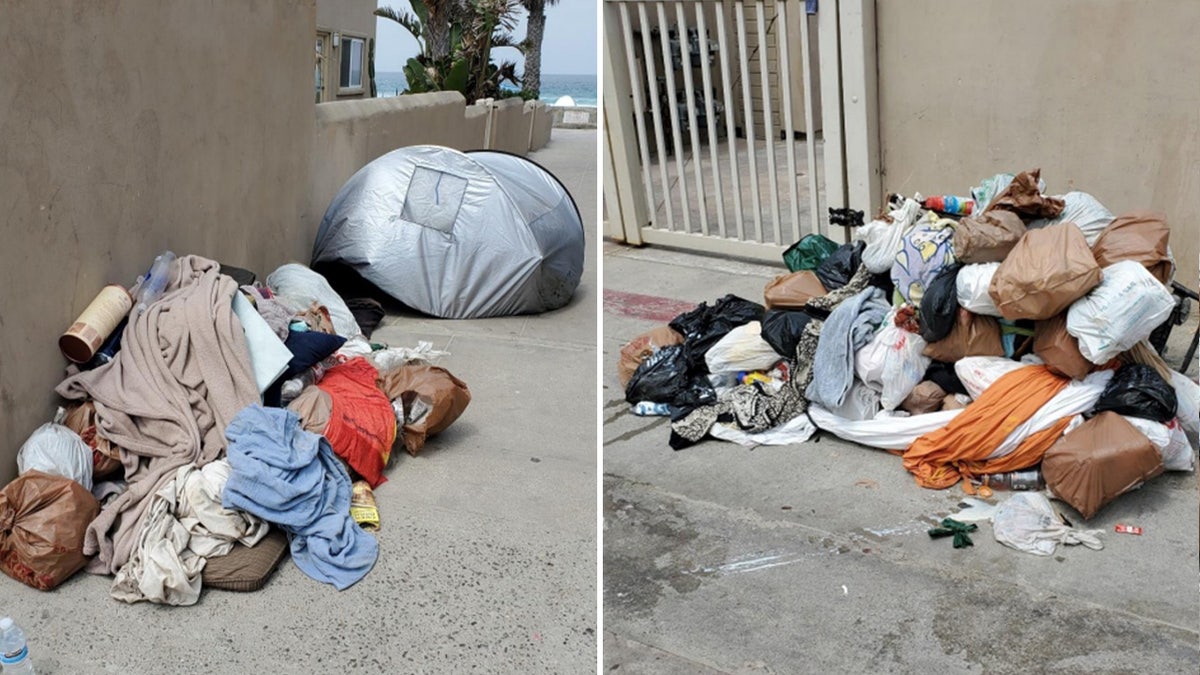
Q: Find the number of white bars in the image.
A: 10